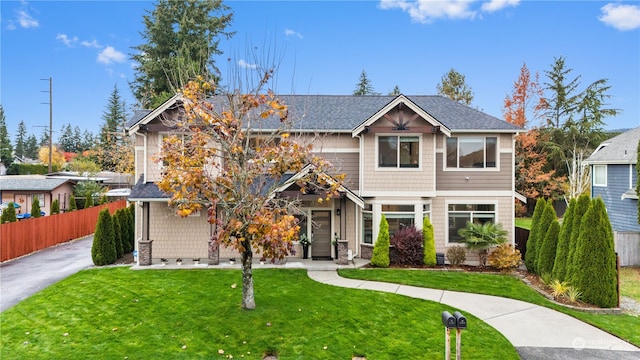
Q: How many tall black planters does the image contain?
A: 2